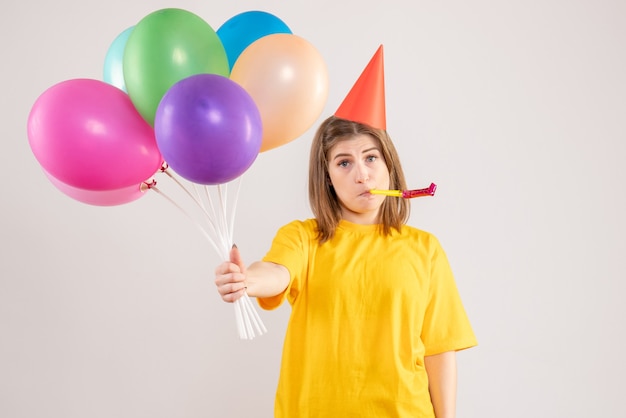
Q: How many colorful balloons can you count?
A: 7